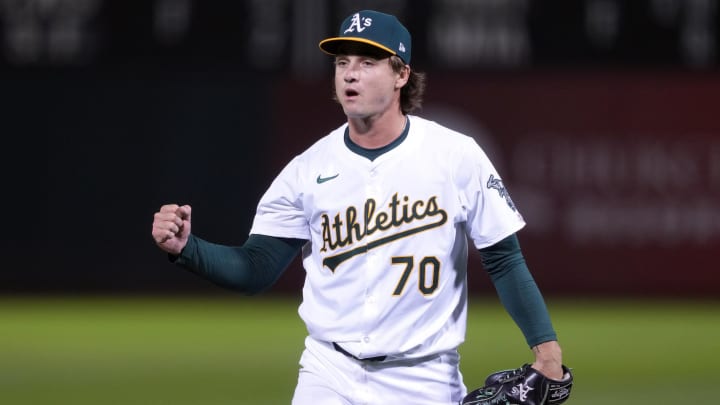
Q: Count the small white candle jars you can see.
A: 0